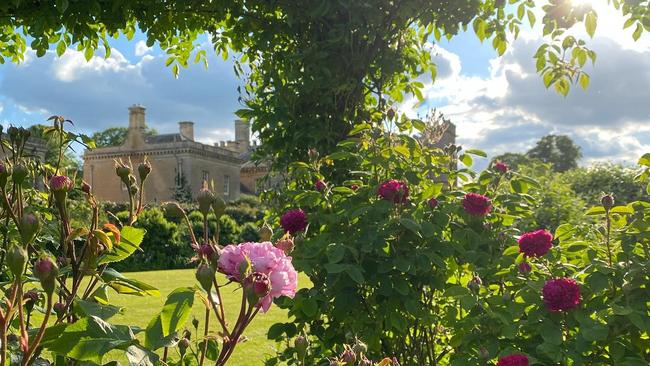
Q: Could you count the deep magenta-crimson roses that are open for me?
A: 6